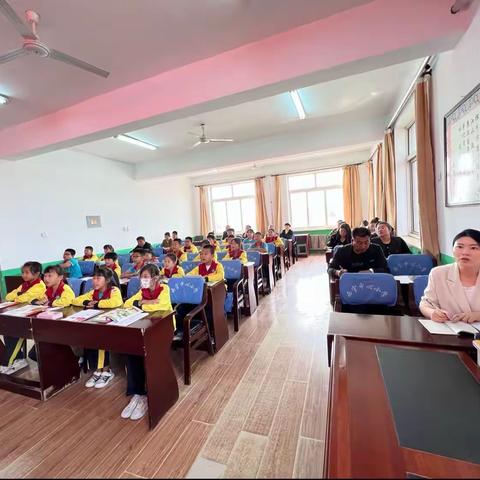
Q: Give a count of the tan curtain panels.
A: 8